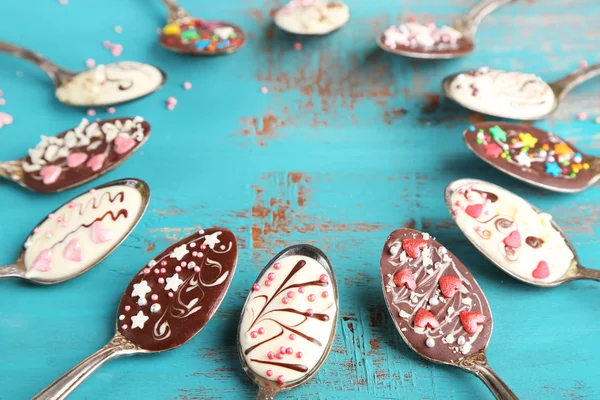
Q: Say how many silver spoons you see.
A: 12